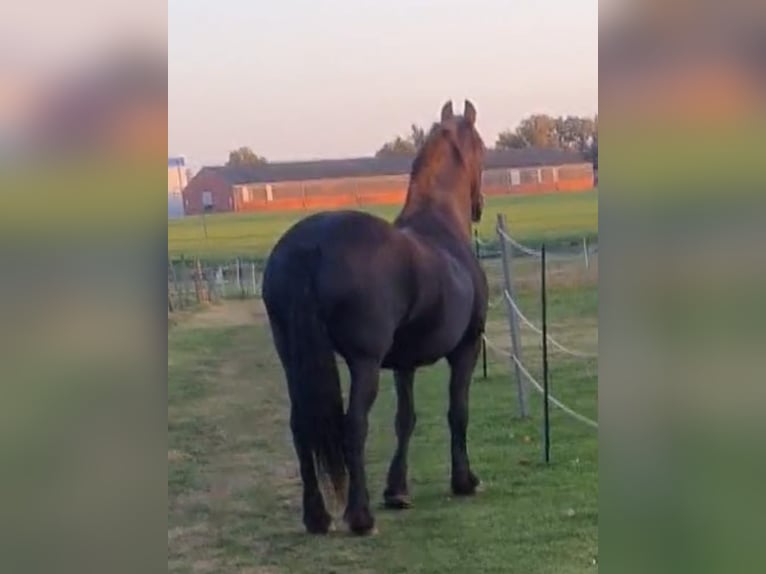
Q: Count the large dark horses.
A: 1